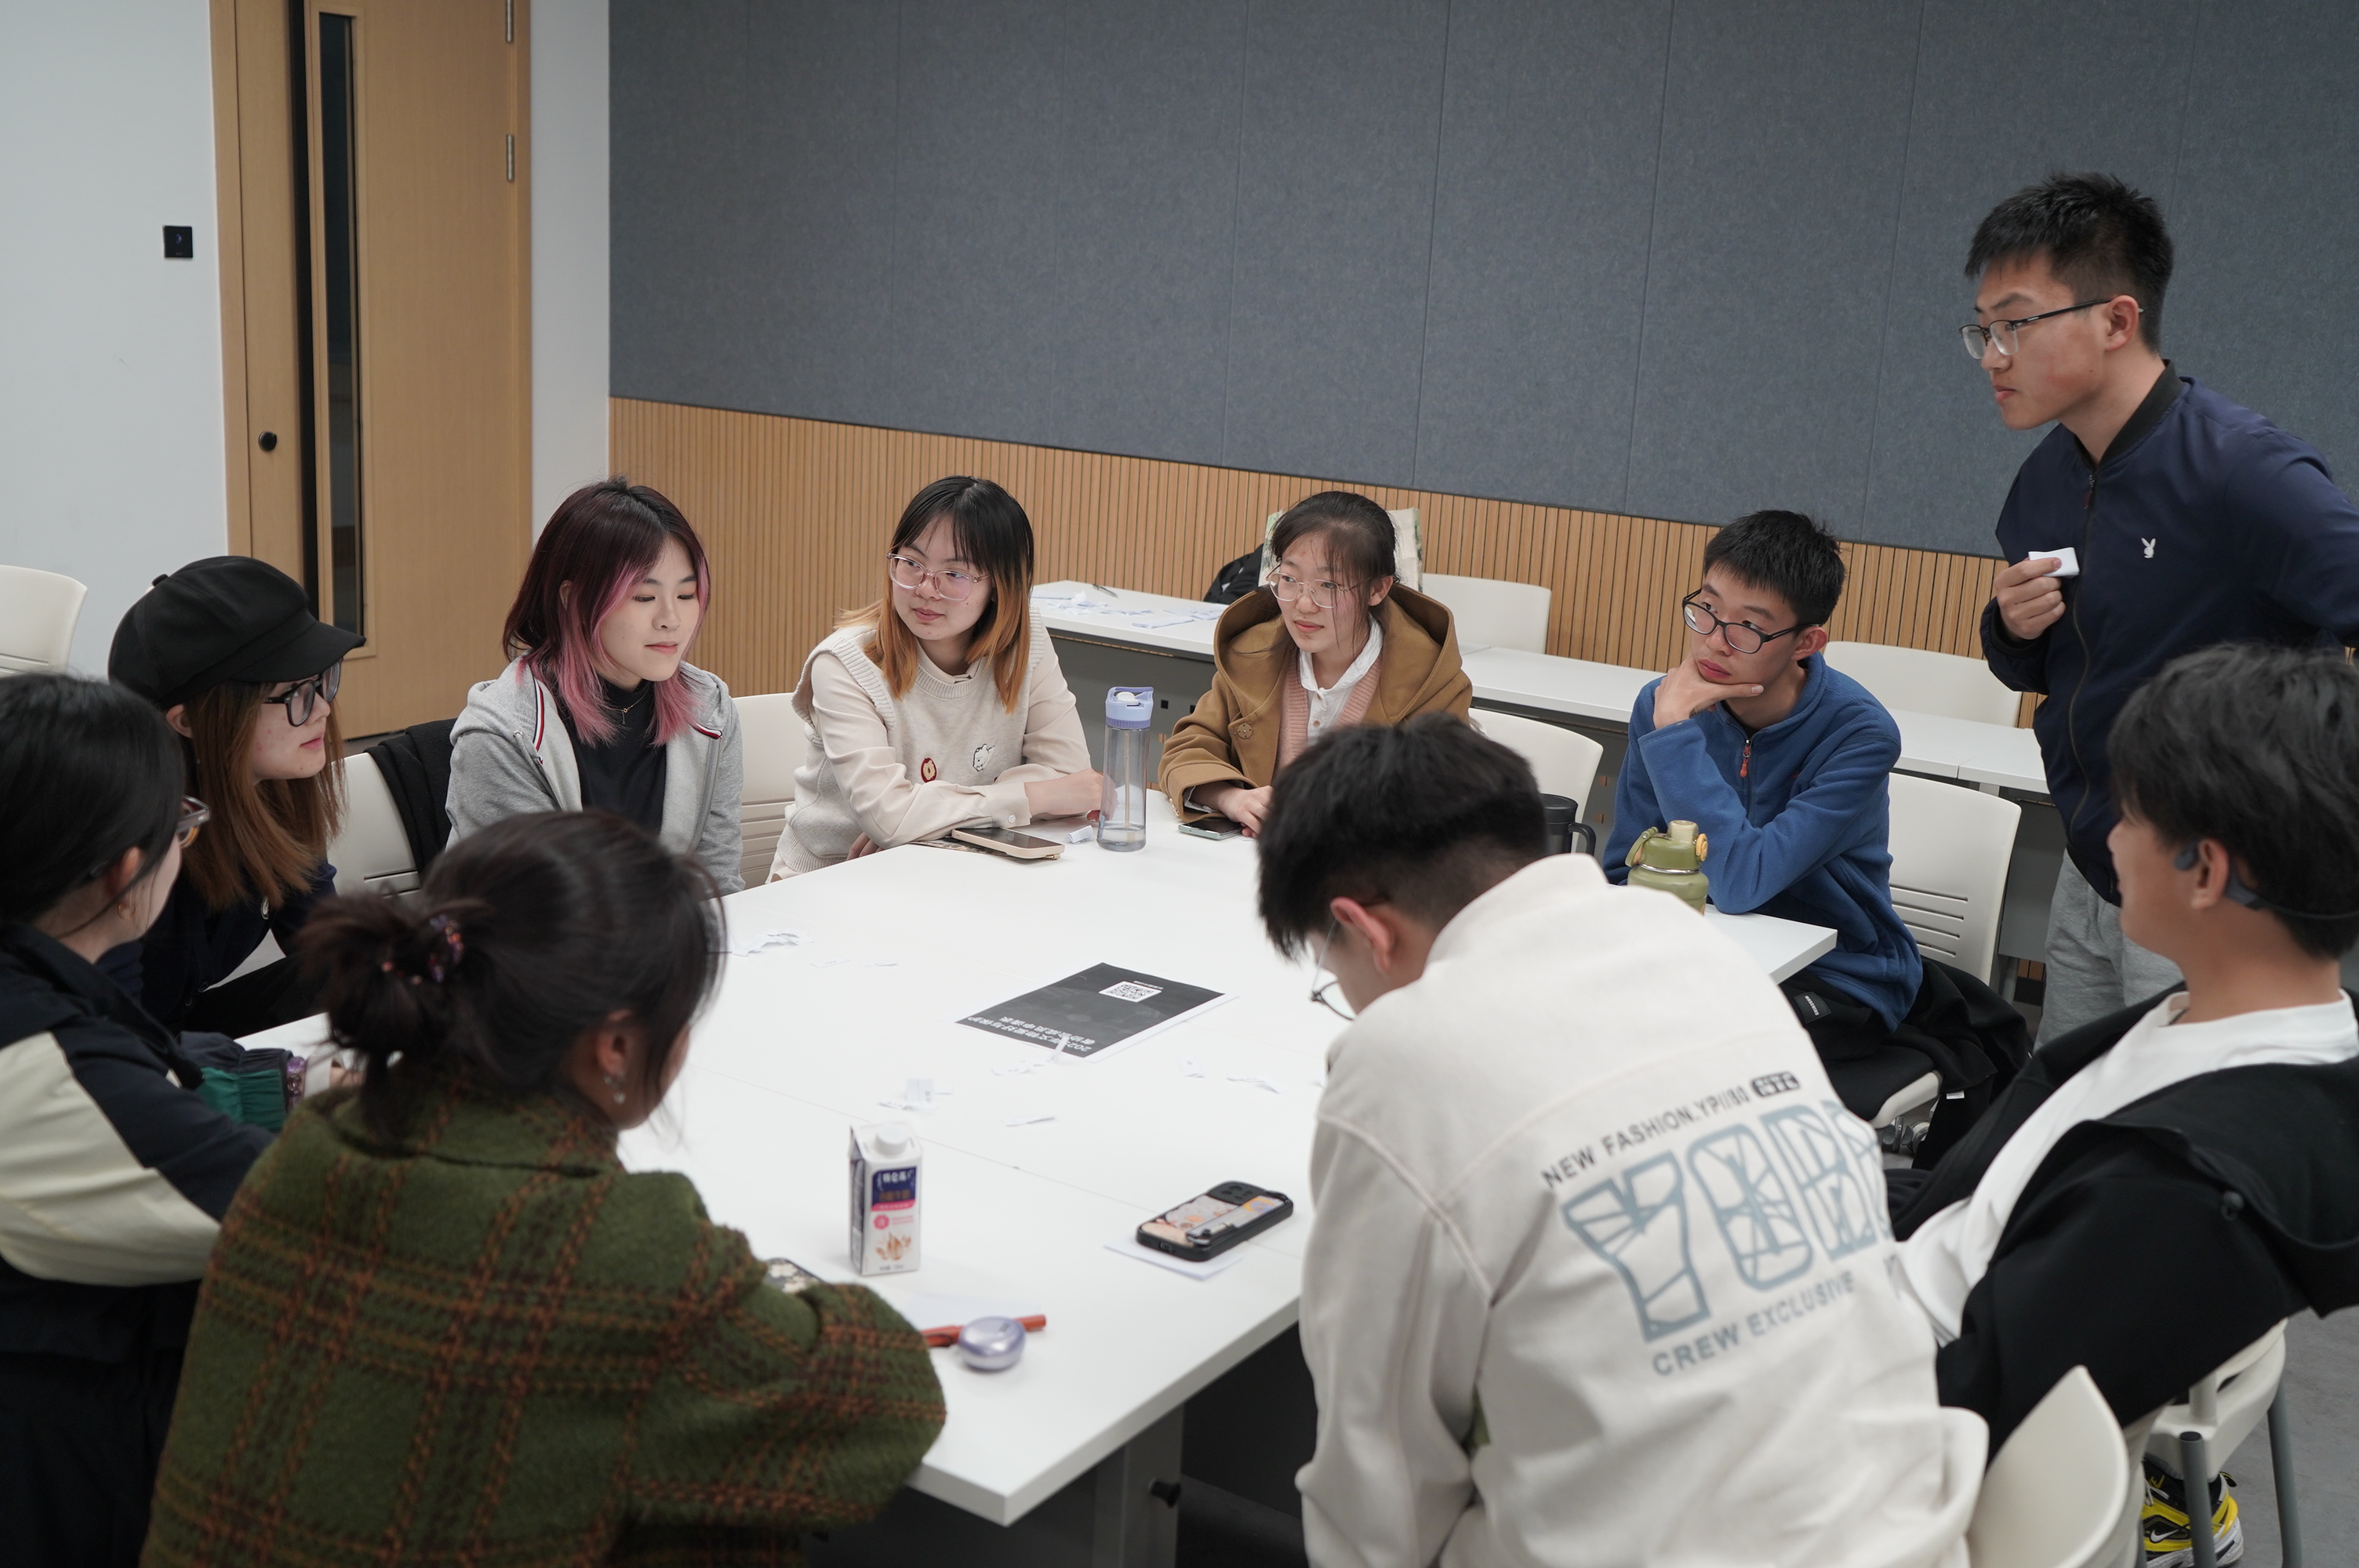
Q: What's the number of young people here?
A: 10